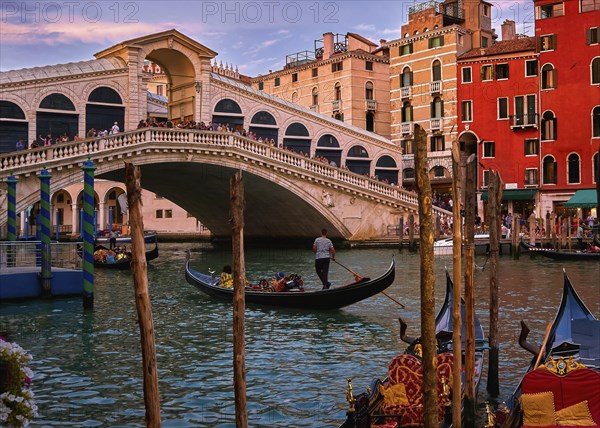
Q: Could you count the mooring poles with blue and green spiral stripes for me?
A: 3